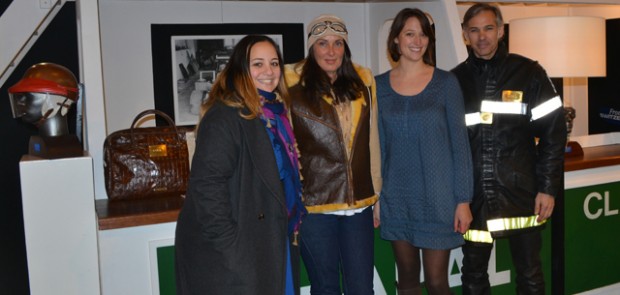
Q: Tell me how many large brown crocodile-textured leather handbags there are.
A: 1